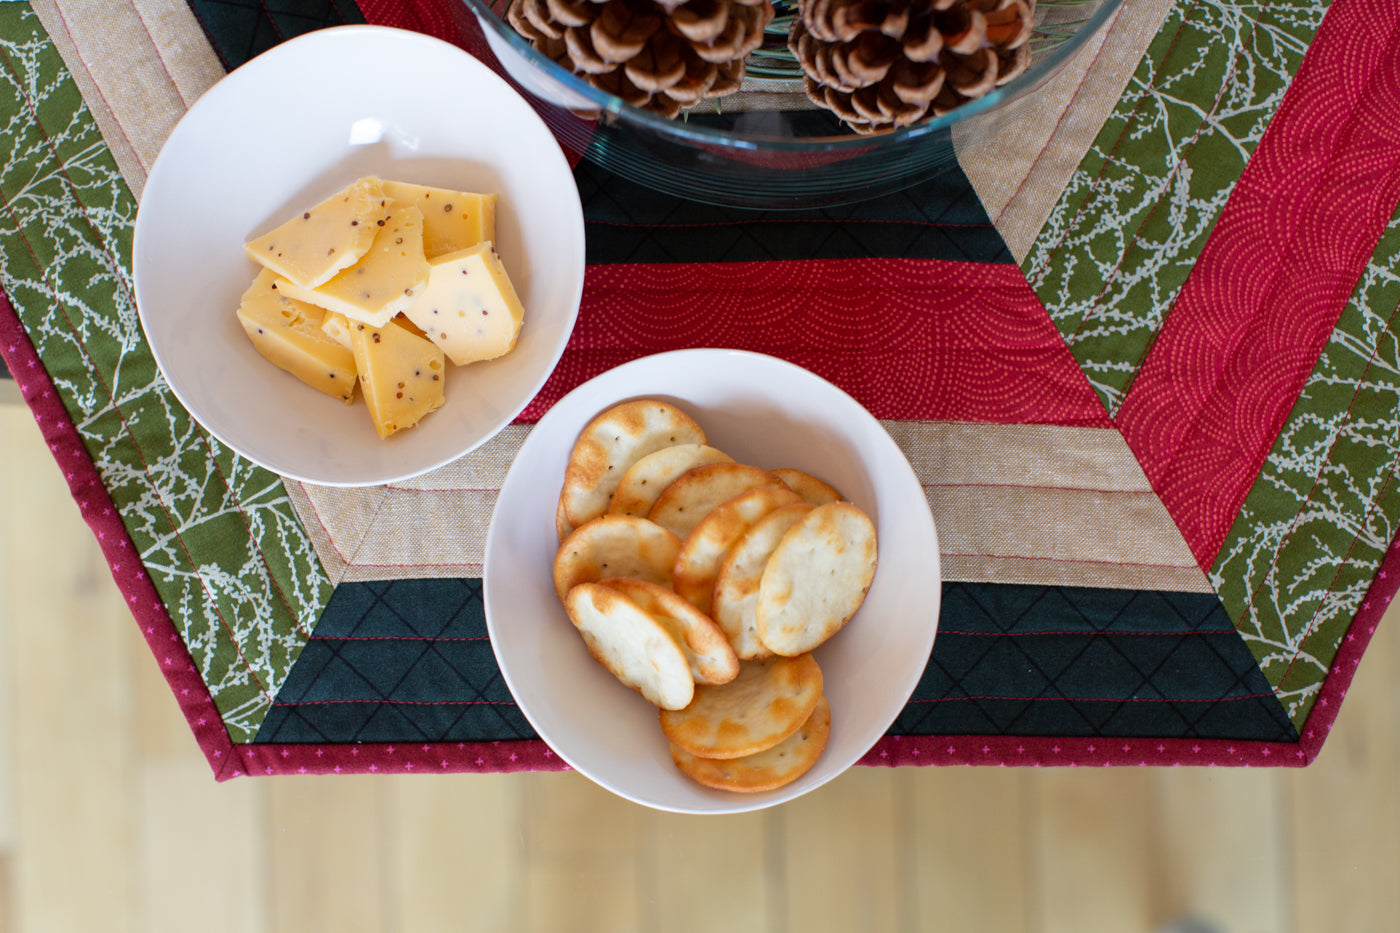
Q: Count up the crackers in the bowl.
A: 13